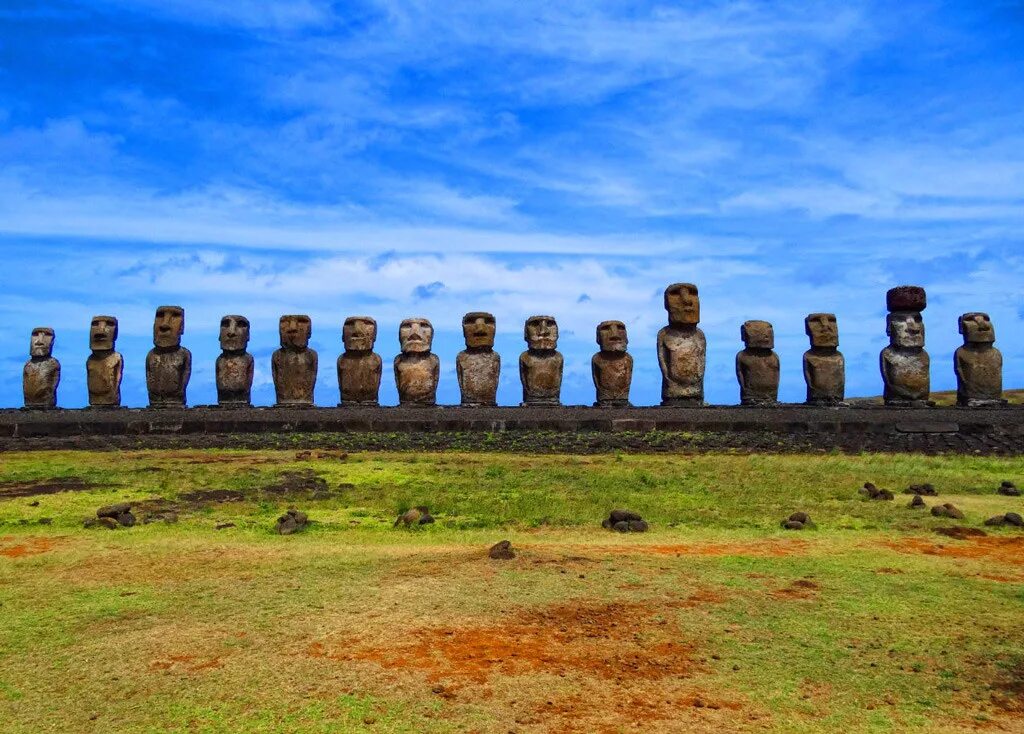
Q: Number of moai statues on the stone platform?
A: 15